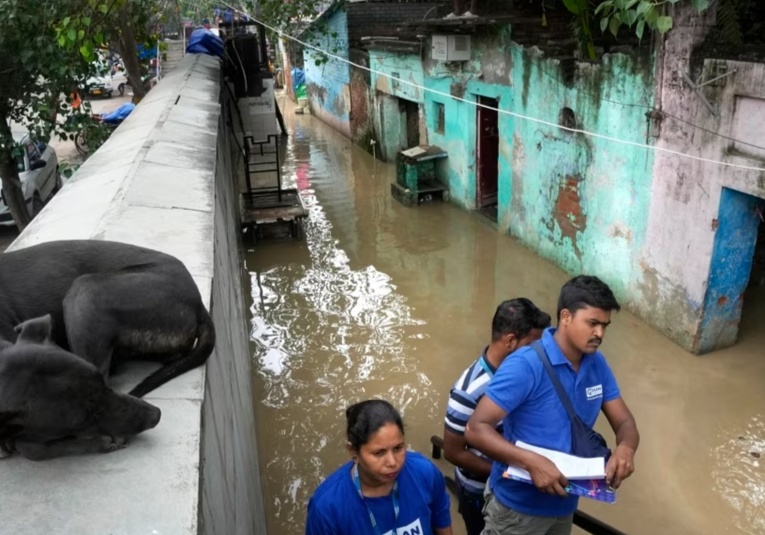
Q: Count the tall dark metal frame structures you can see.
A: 1